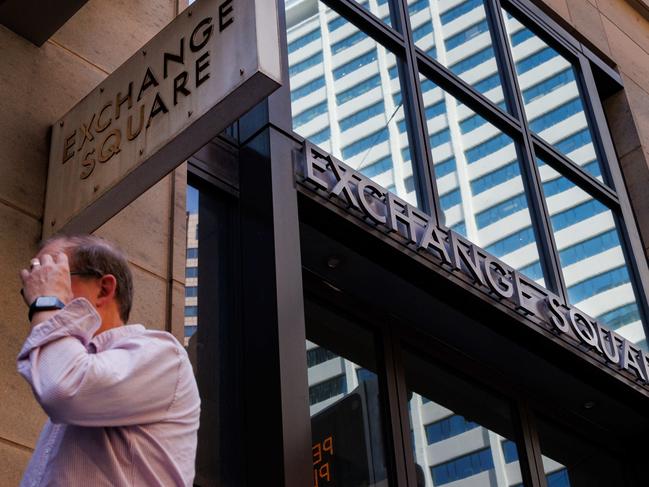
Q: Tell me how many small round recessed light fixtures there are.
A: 2